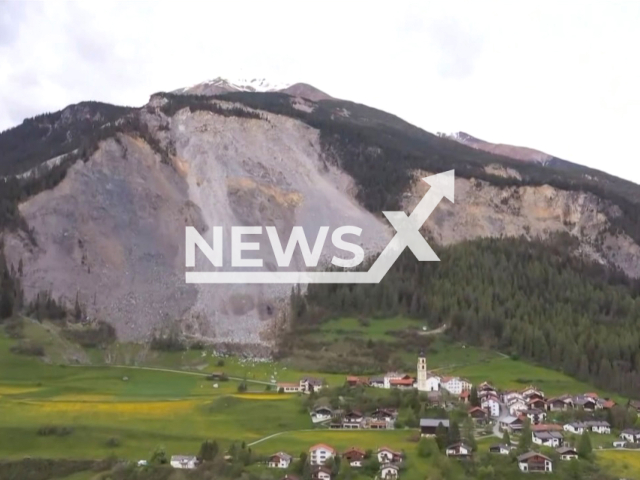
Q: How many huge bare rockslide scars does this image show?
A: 2